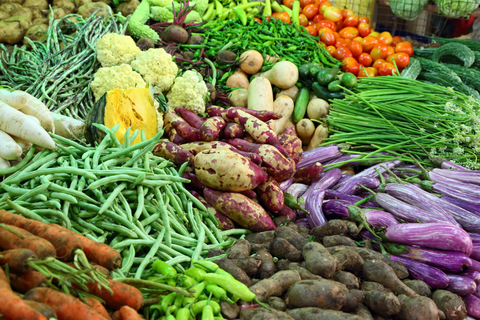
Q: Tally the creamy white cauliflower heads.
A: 4